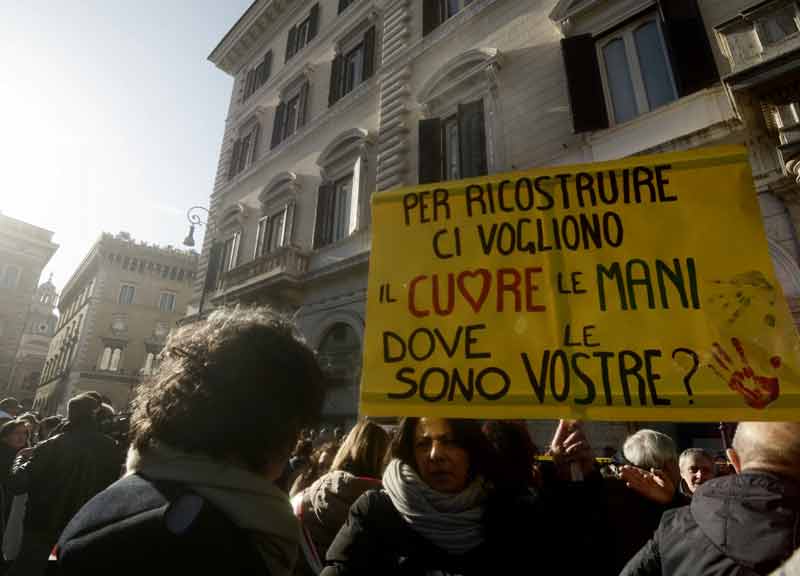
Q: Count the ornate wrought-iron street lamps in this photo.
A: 1